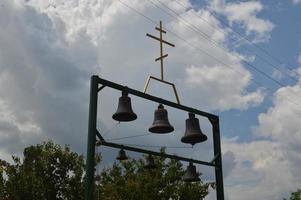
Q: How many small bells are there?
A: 3